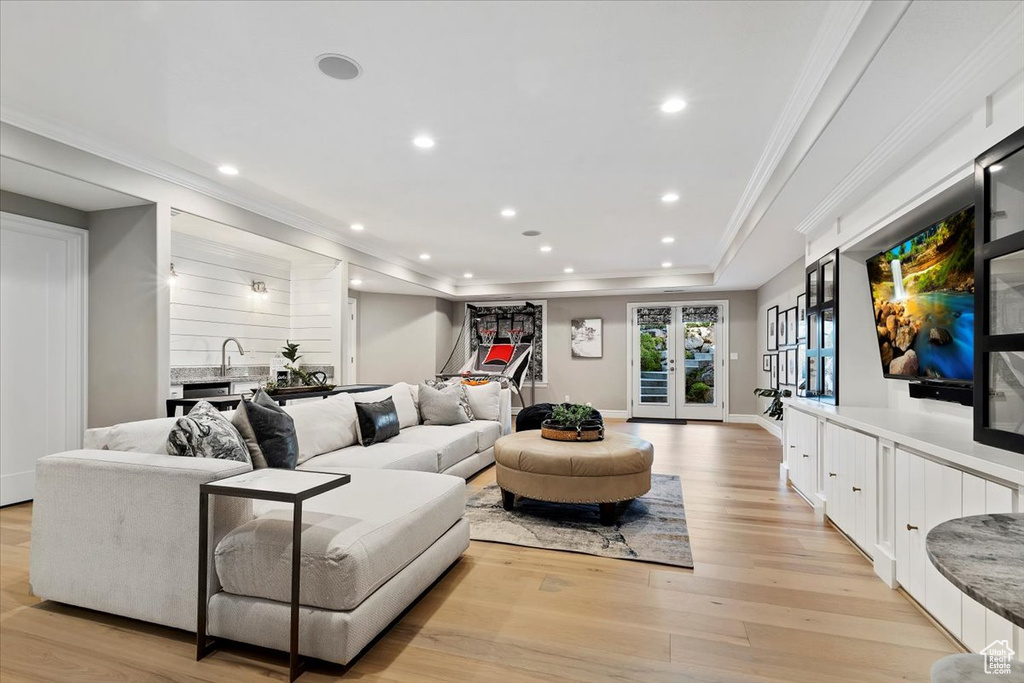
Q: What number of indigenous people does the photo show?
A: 0